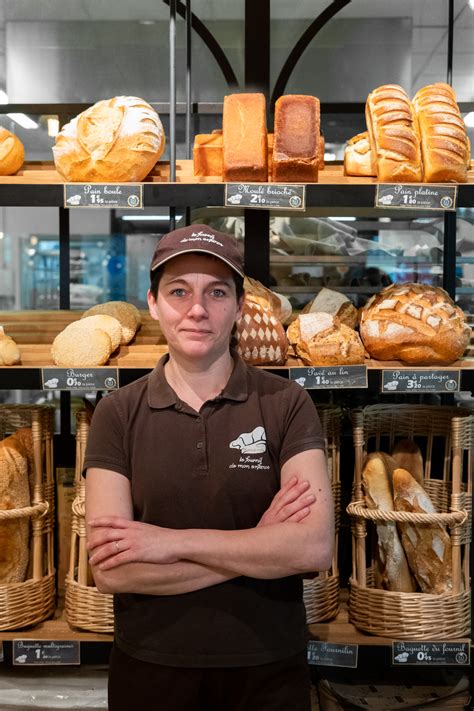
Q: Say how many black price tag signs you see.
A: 9